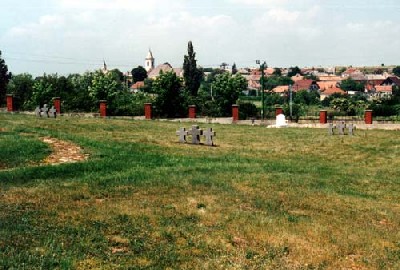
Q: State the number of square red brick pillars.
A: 9